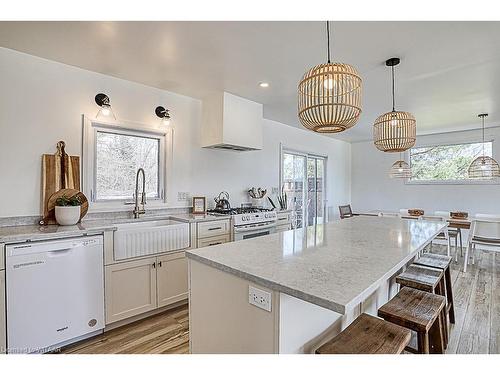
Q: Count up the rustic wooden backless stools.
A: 4